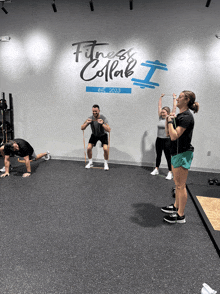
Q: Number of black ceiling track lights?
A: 5